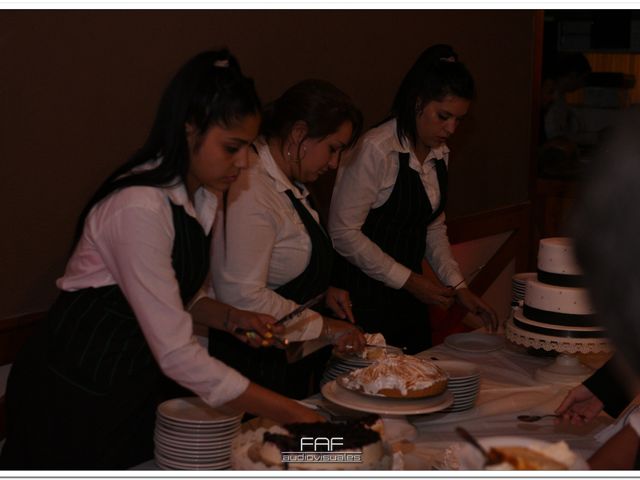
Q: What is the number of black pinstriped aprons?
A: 3